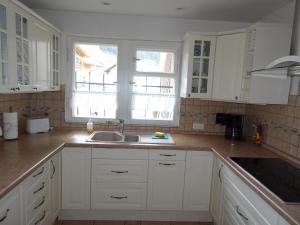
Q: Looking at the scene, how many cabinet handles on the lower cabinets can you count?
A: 12